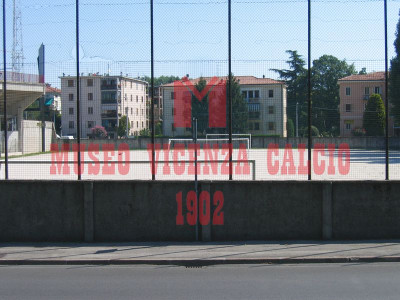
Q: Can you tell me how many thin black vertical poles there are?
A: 6